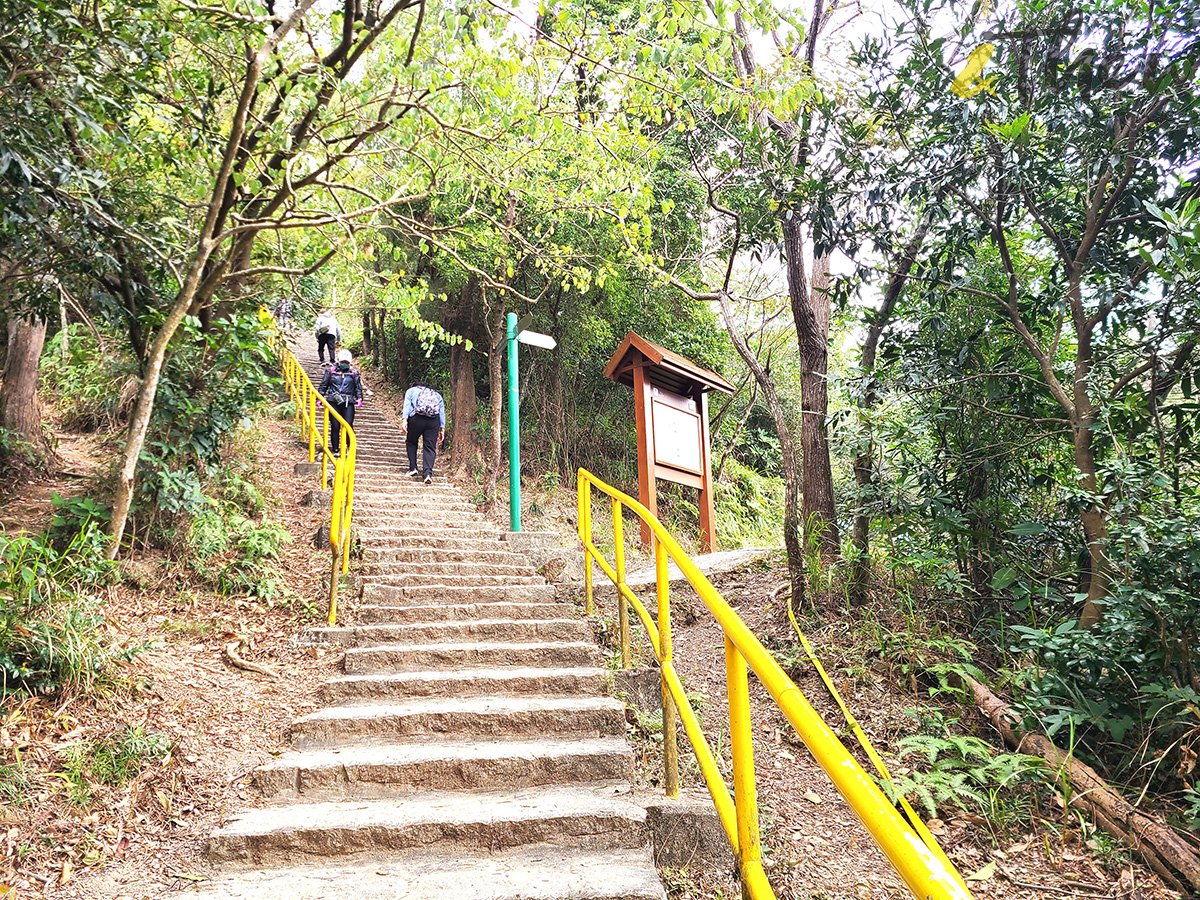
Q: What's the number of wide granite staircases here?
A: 1